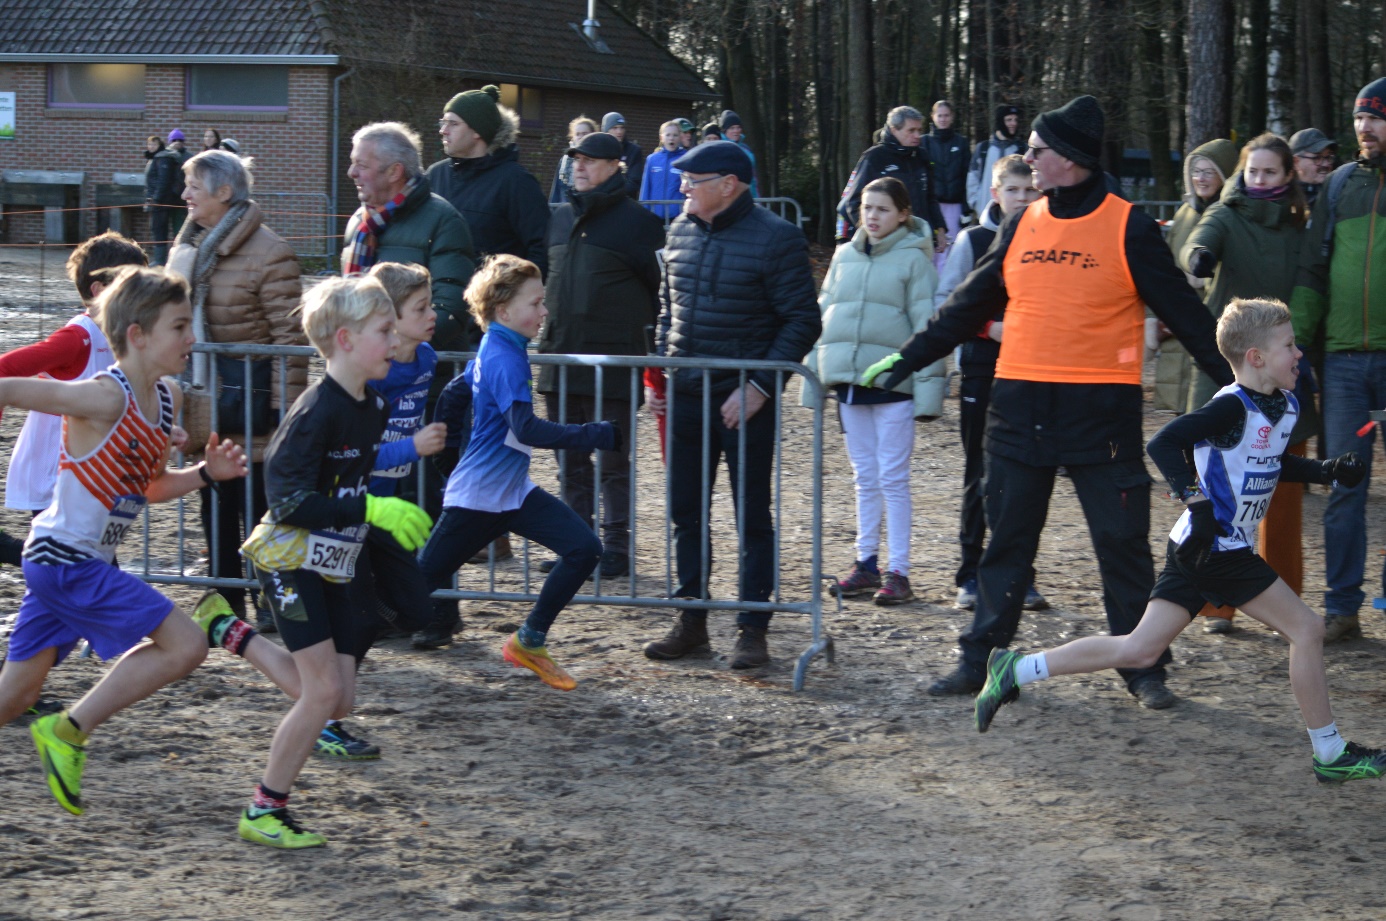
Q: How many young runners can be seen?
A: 6